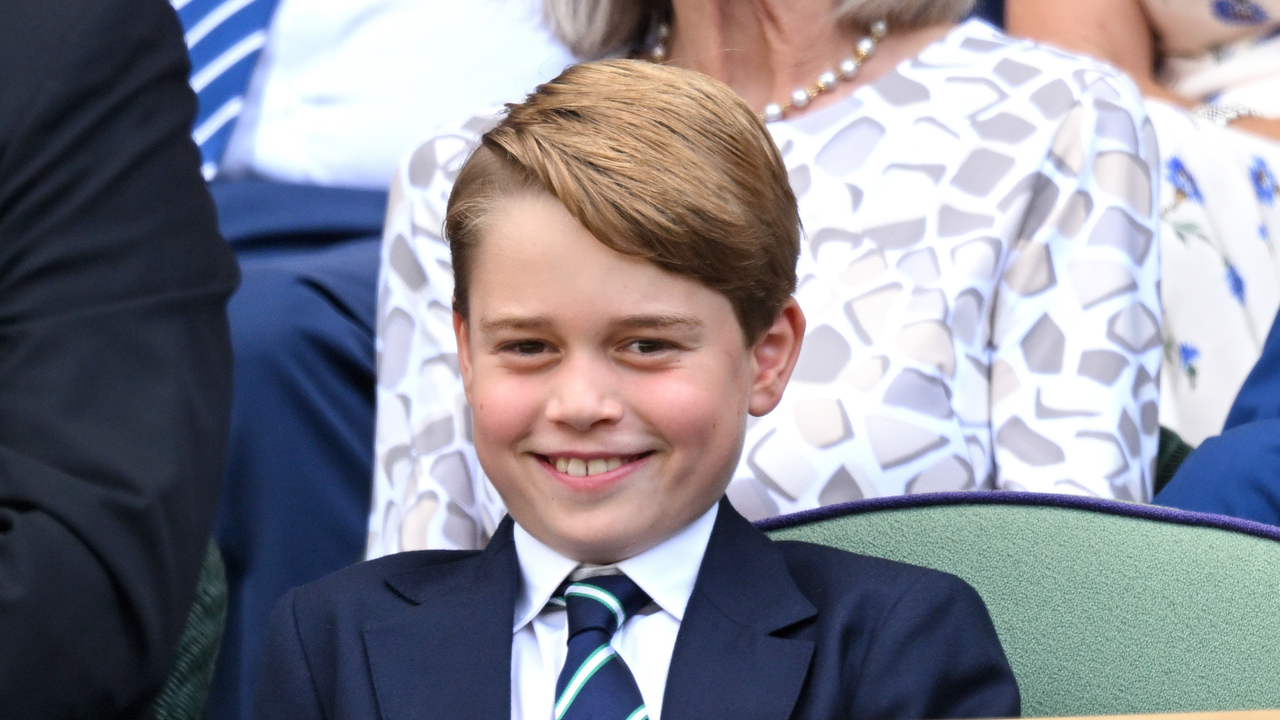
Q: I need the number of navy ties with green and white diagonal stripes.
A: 1